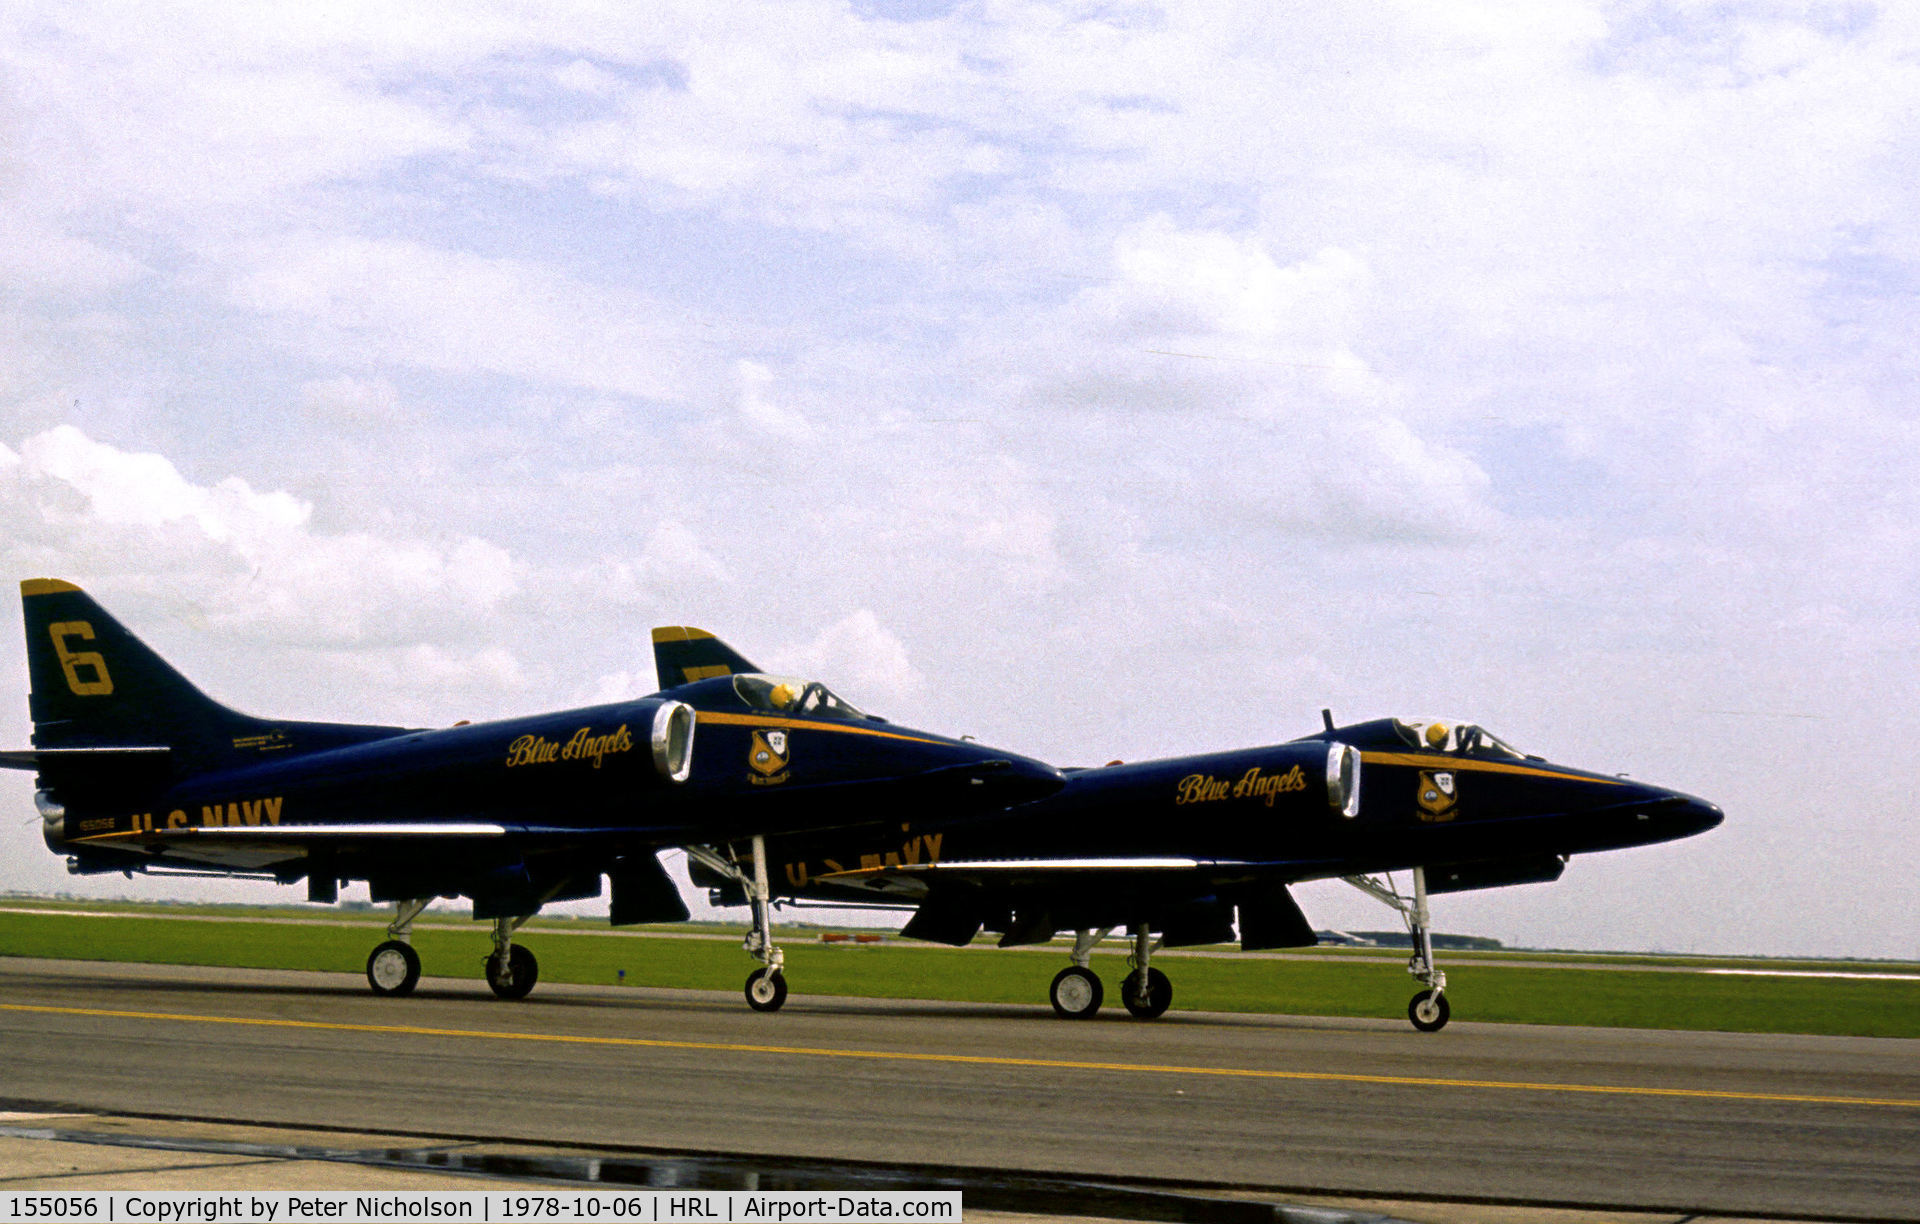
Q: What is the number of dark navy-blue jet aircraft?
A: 2